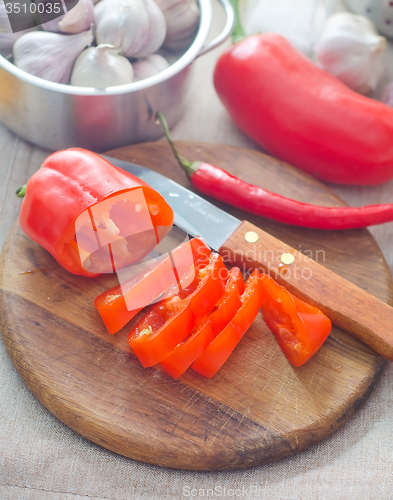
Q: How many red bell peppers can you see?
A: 2